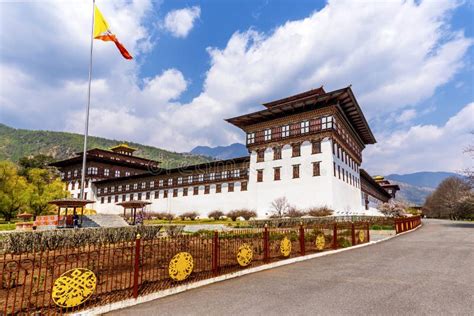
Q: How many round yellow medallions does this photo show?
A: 6